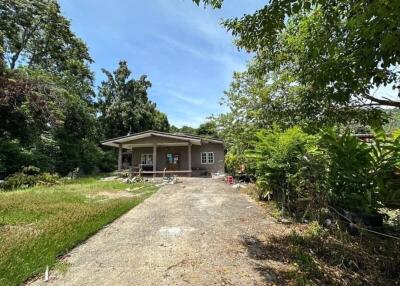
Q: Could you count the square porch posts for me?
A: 3